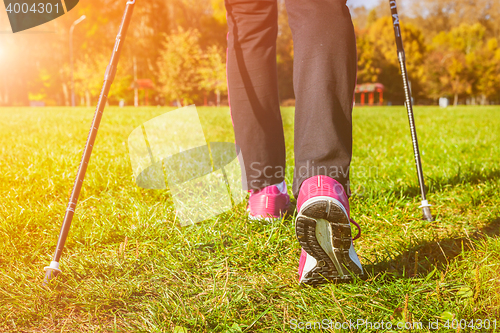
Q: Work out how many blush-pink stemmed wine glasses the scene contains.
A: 0